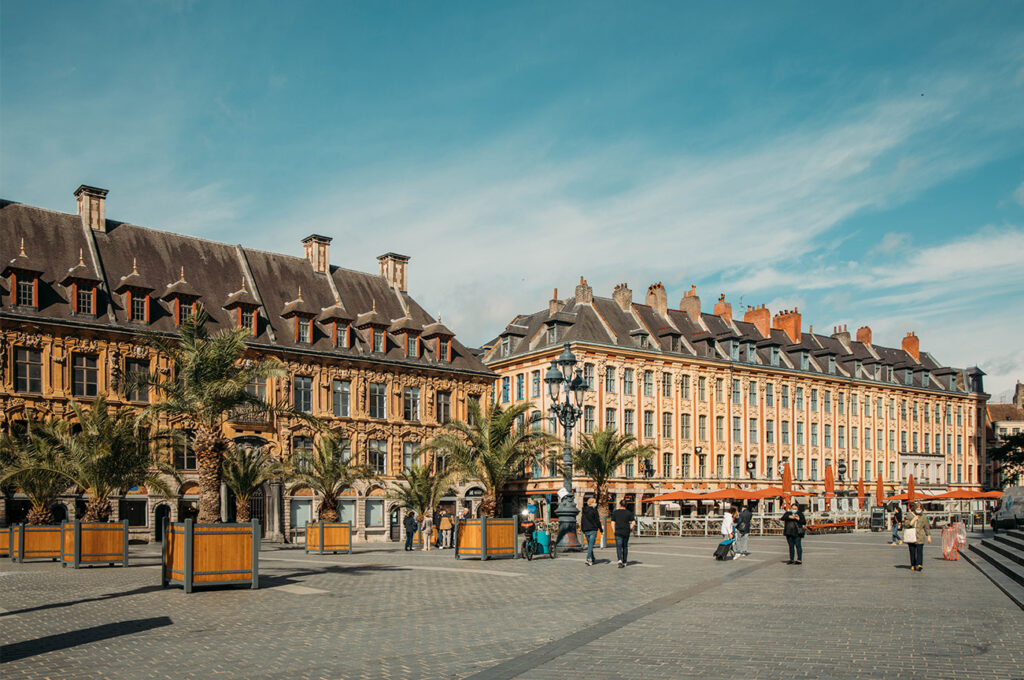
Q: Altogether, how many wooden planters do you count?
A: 8